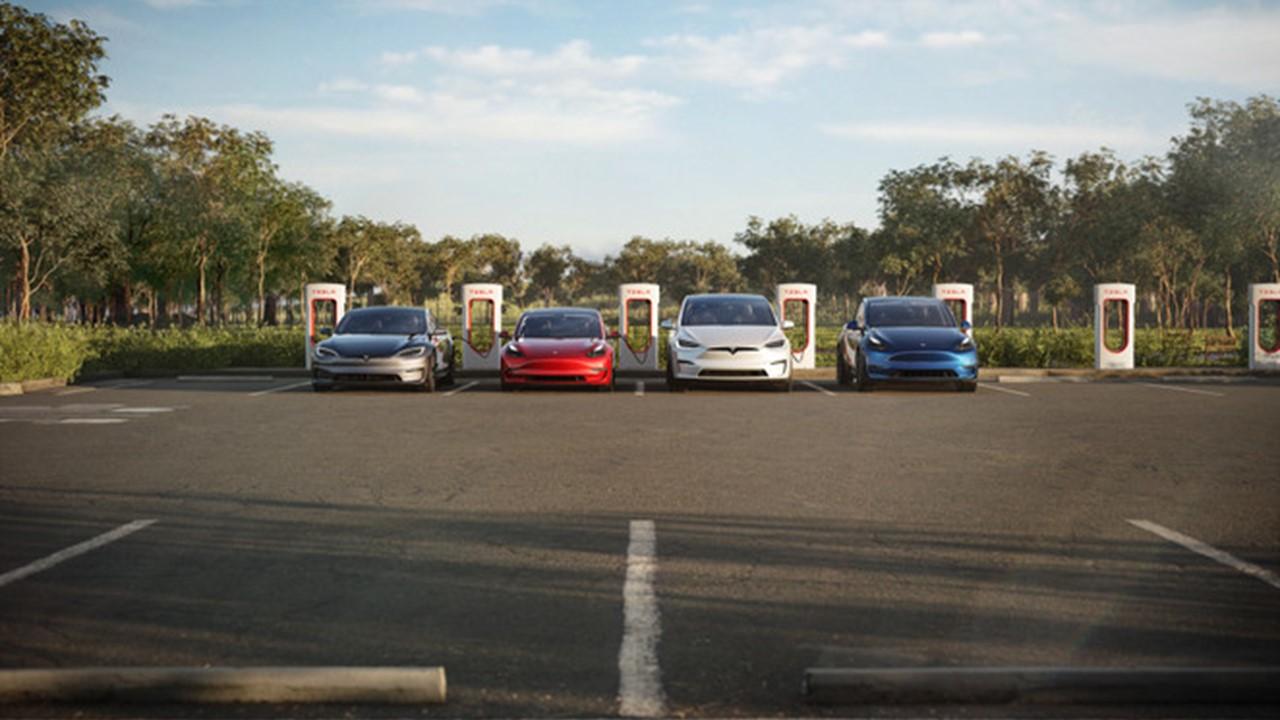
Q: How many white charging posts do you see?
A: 7